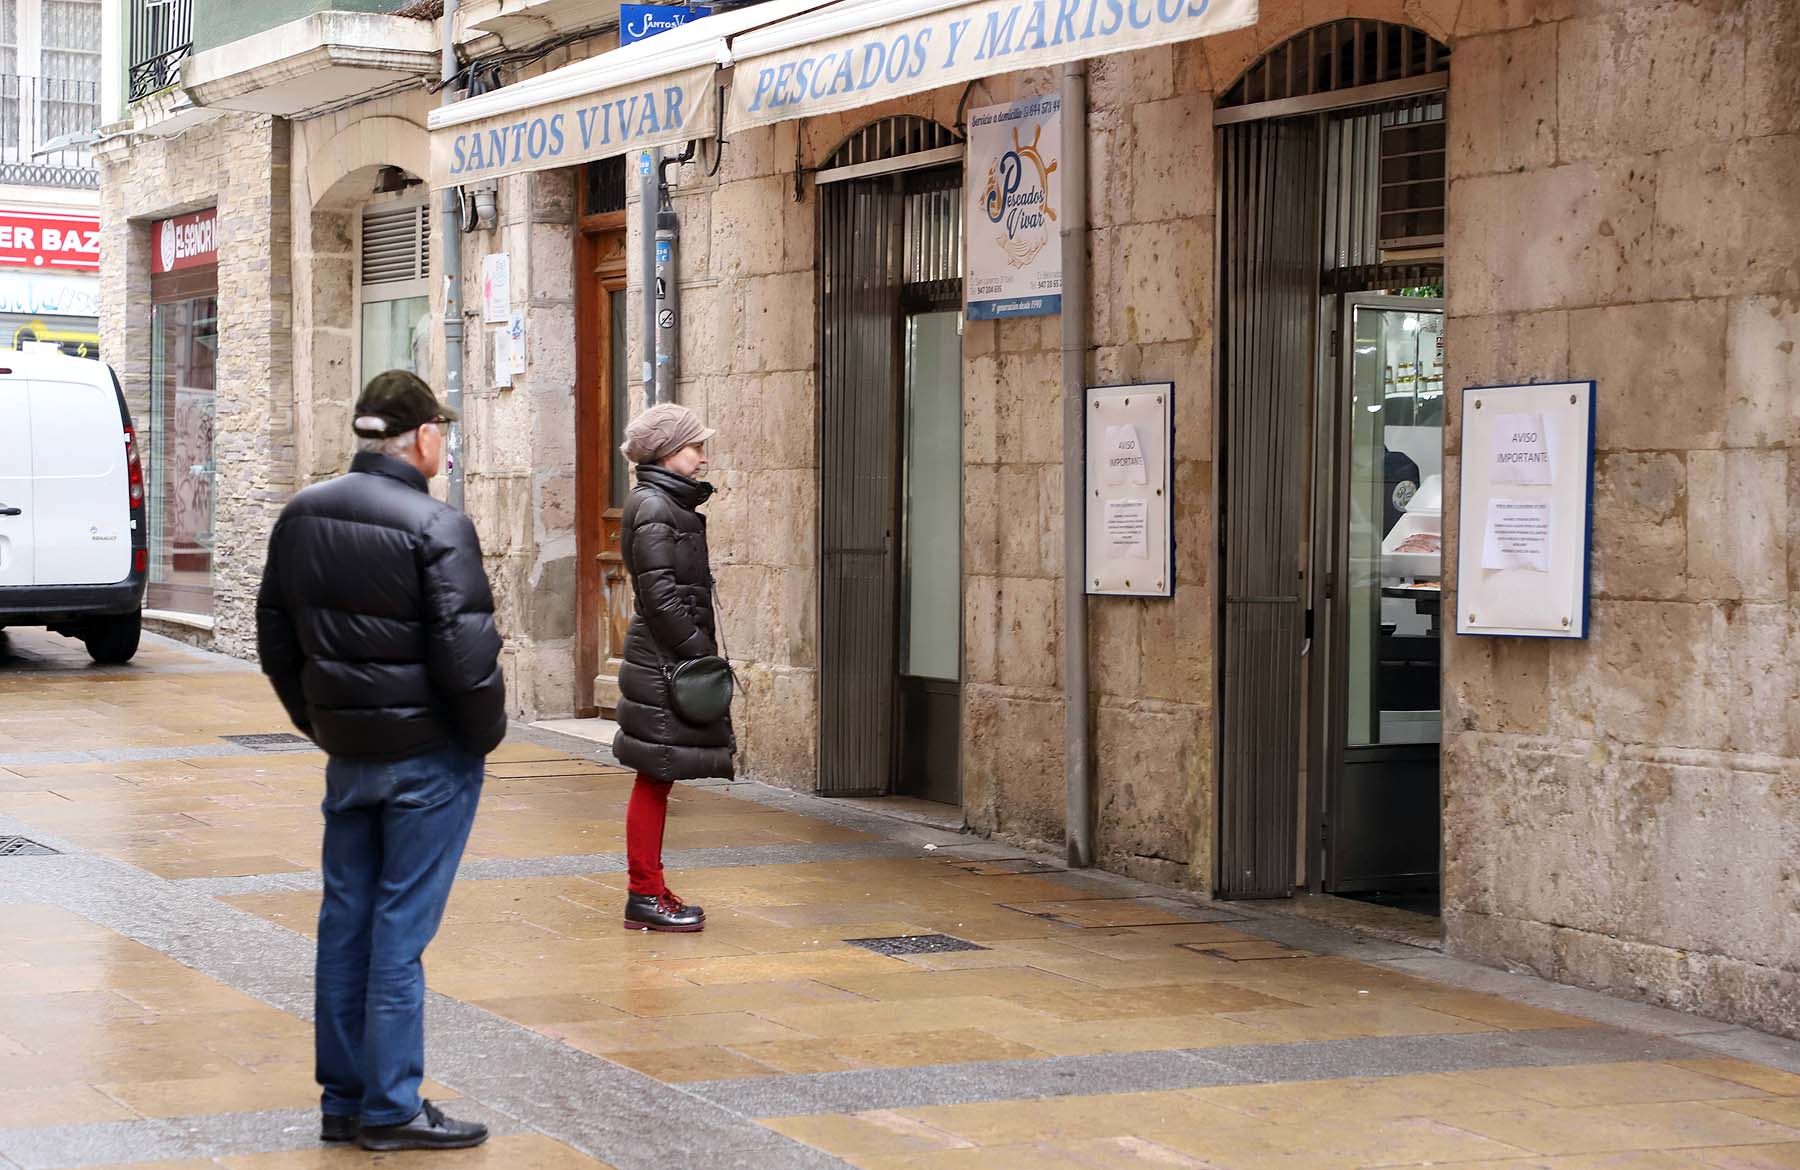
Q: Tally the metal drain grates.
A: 3